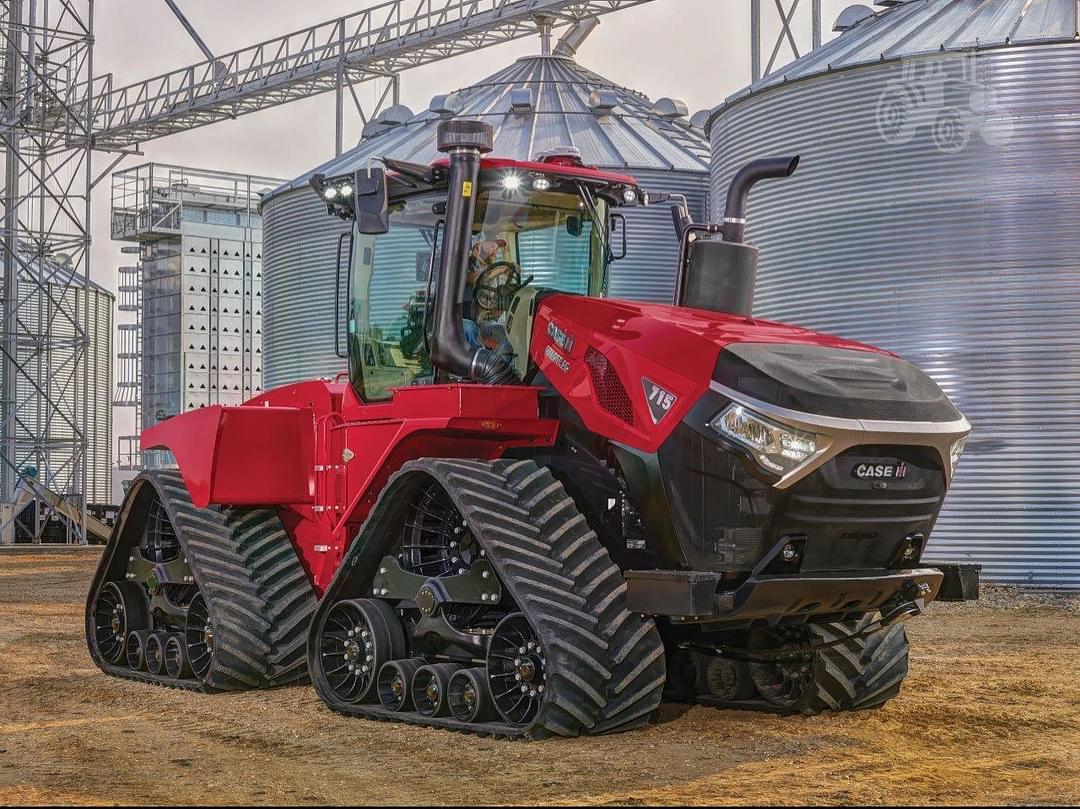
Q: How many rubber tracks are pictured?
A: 3